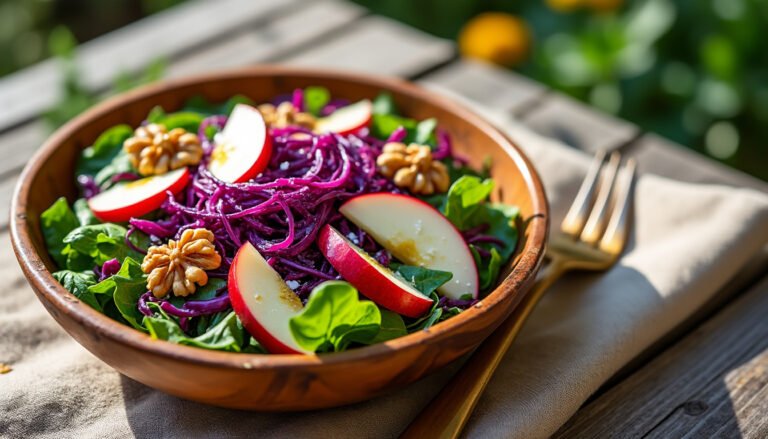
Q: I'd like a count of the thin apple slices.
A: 6